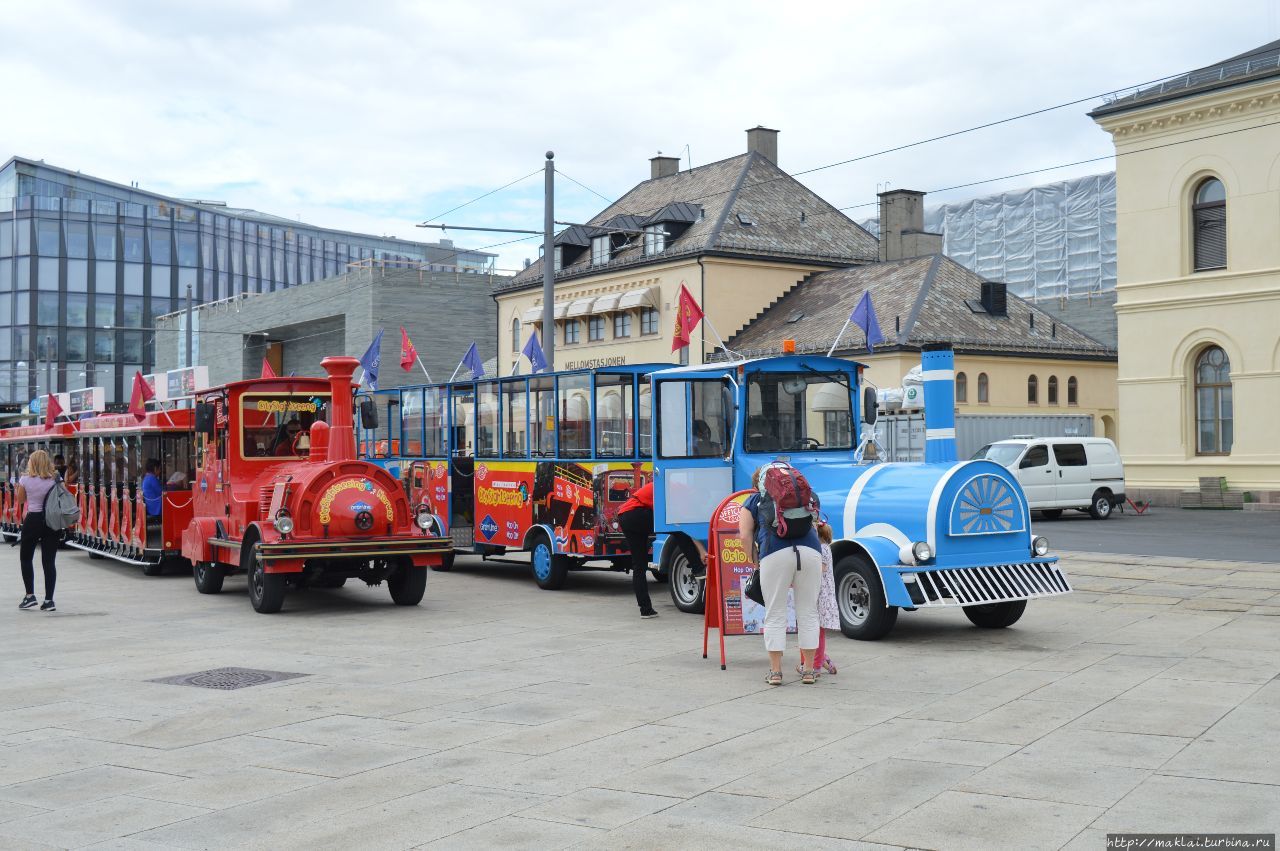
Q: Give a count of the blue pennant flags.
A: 4